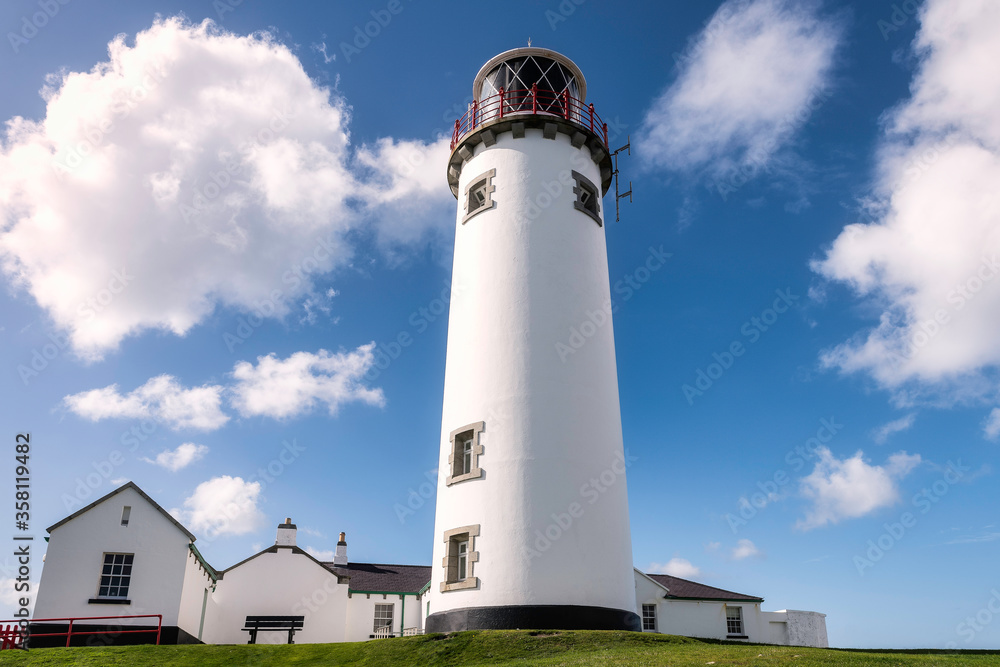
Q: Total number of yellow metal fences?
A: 0